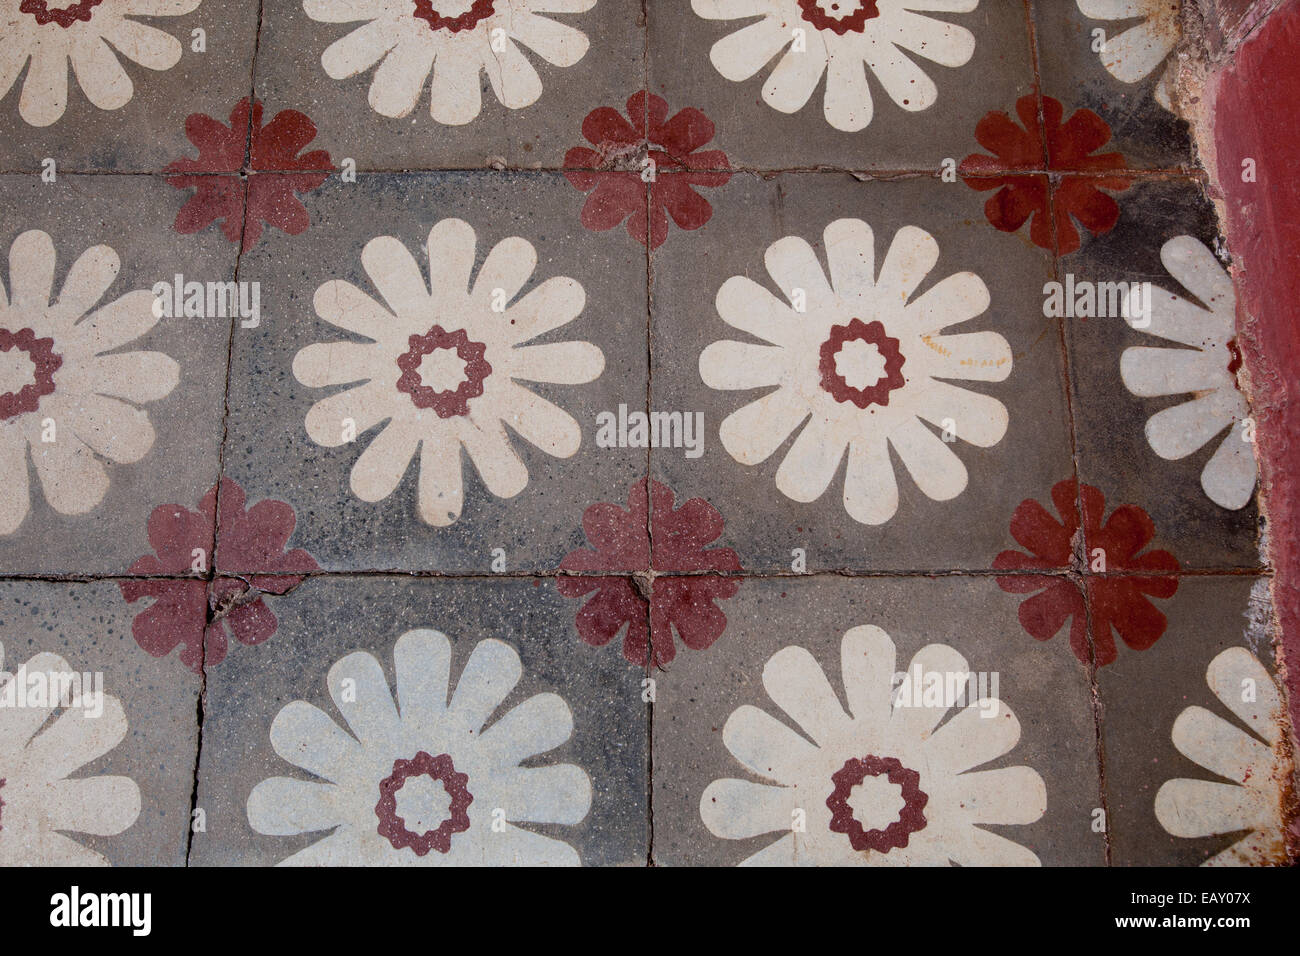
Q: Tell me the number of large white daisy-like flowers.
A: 12